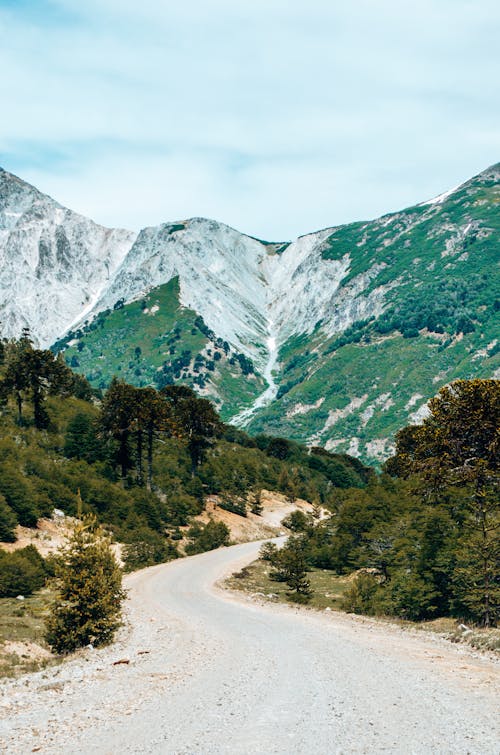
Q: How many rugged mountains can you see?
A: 3